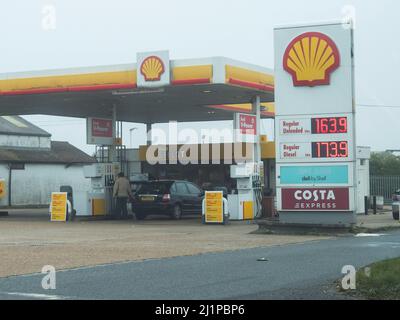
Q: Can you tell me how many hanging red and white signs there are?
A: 2